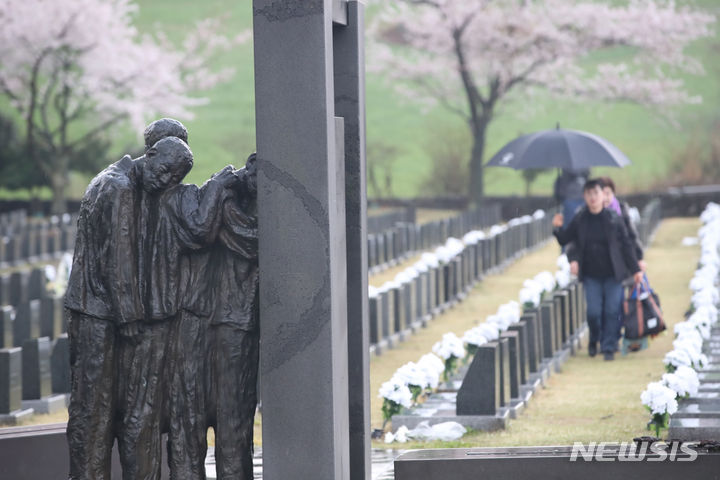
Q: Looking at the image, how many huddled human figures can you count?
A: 3